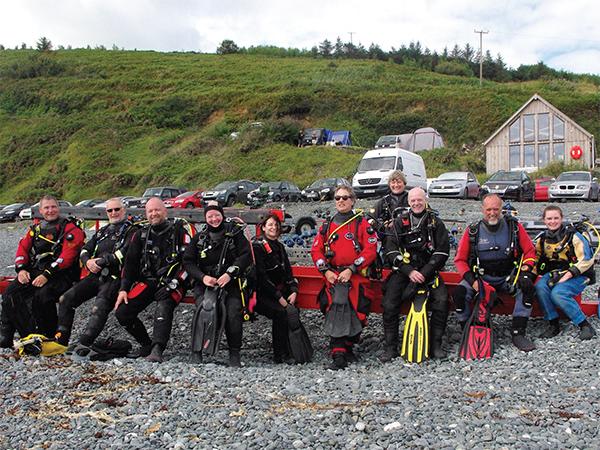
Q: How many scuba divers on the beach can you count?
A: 10